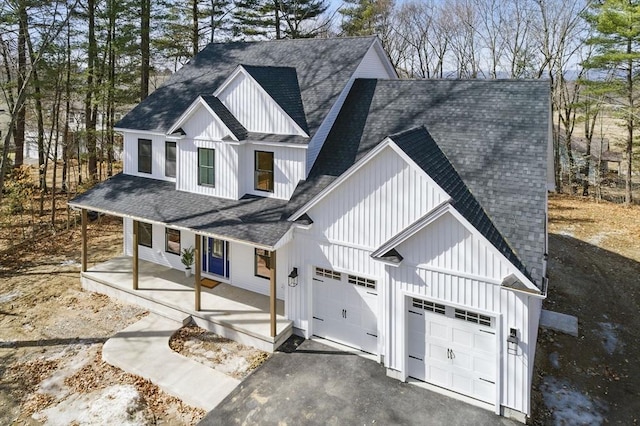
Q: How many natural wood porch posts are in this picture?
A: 4